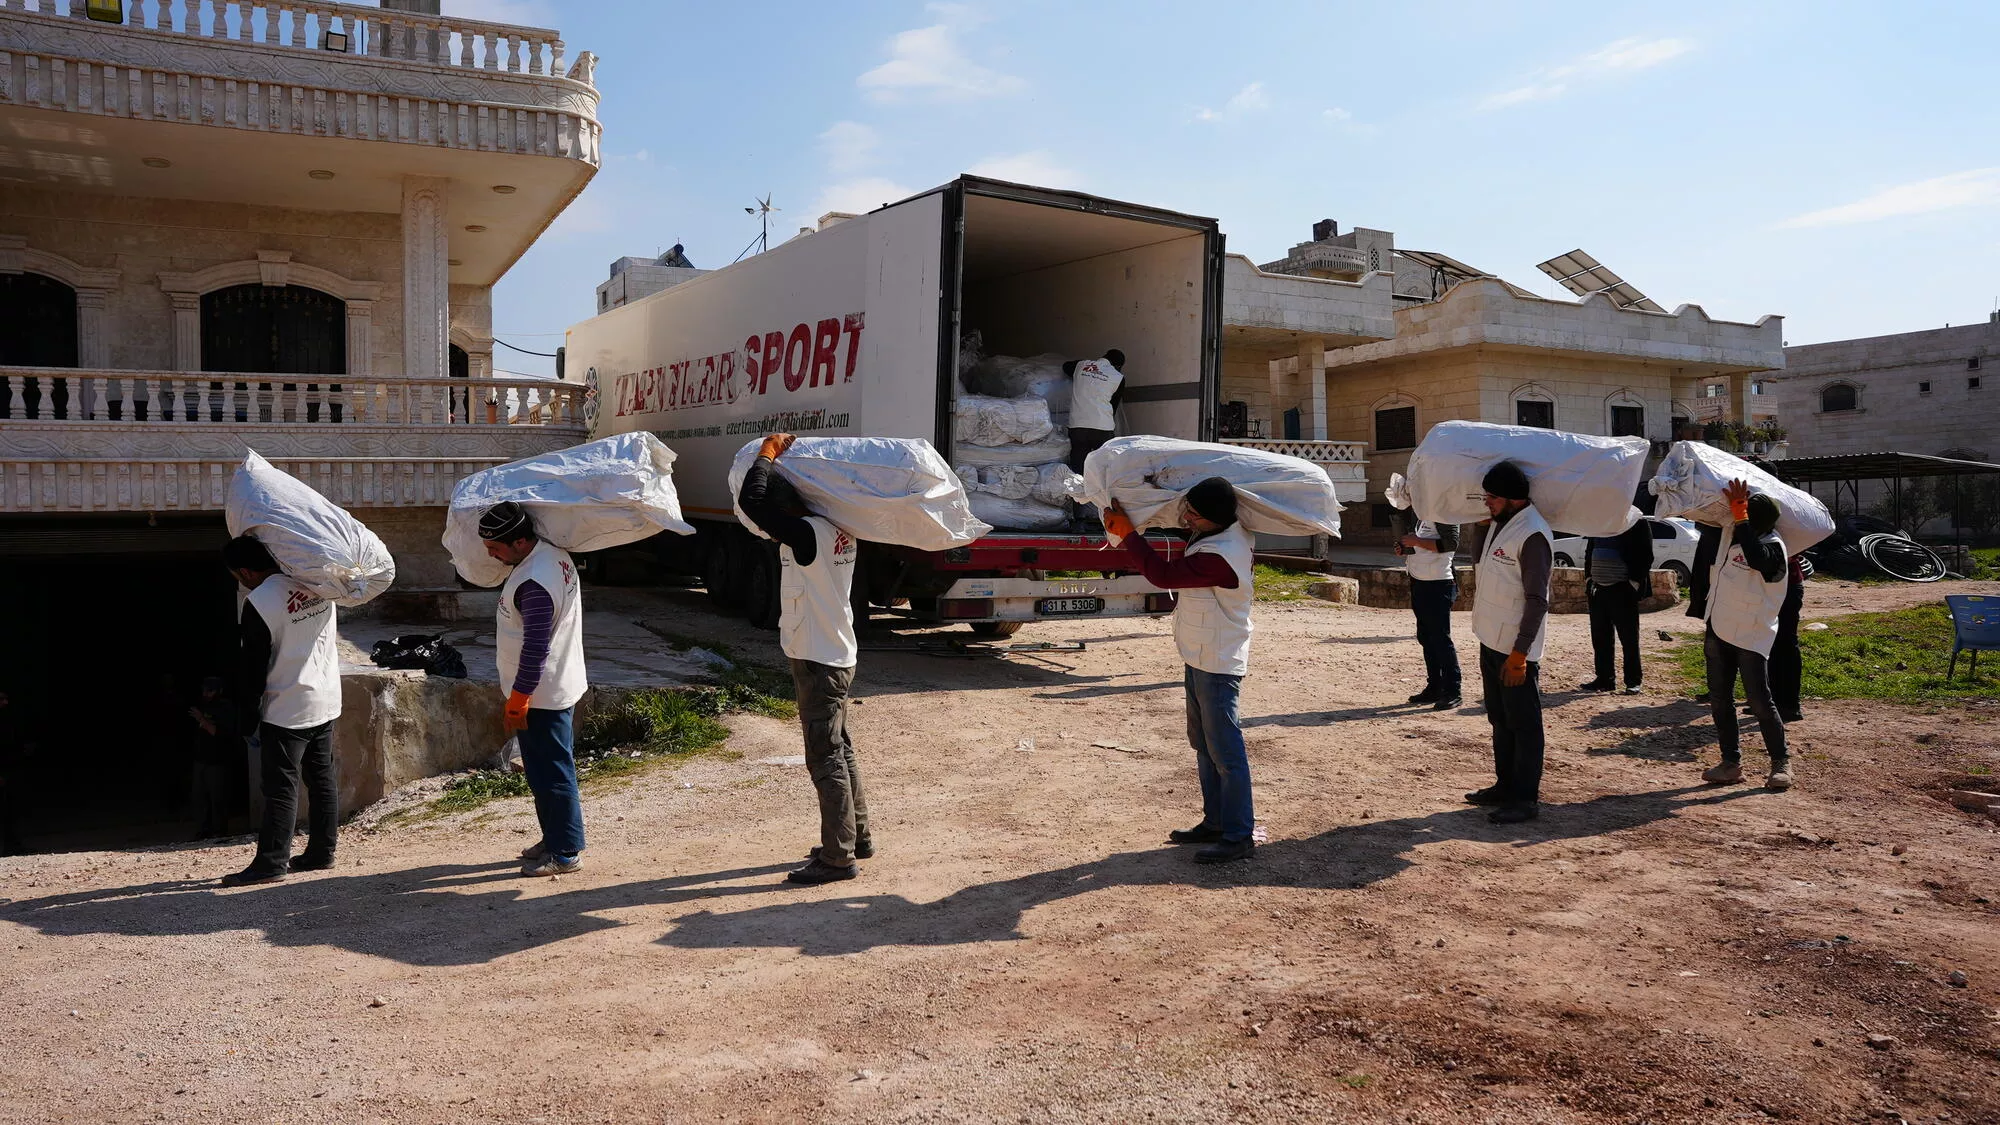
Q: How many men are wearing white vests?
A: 8